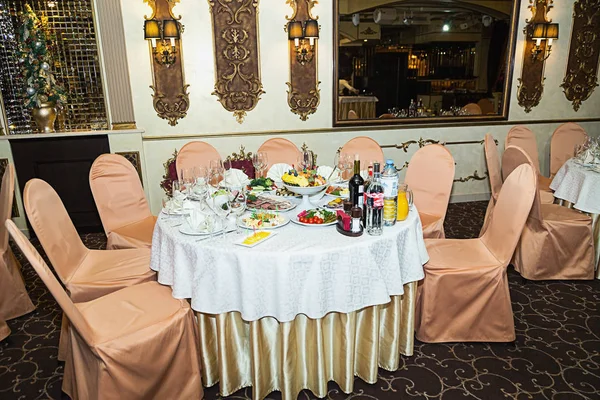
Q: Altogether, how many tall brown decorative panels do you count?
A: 5